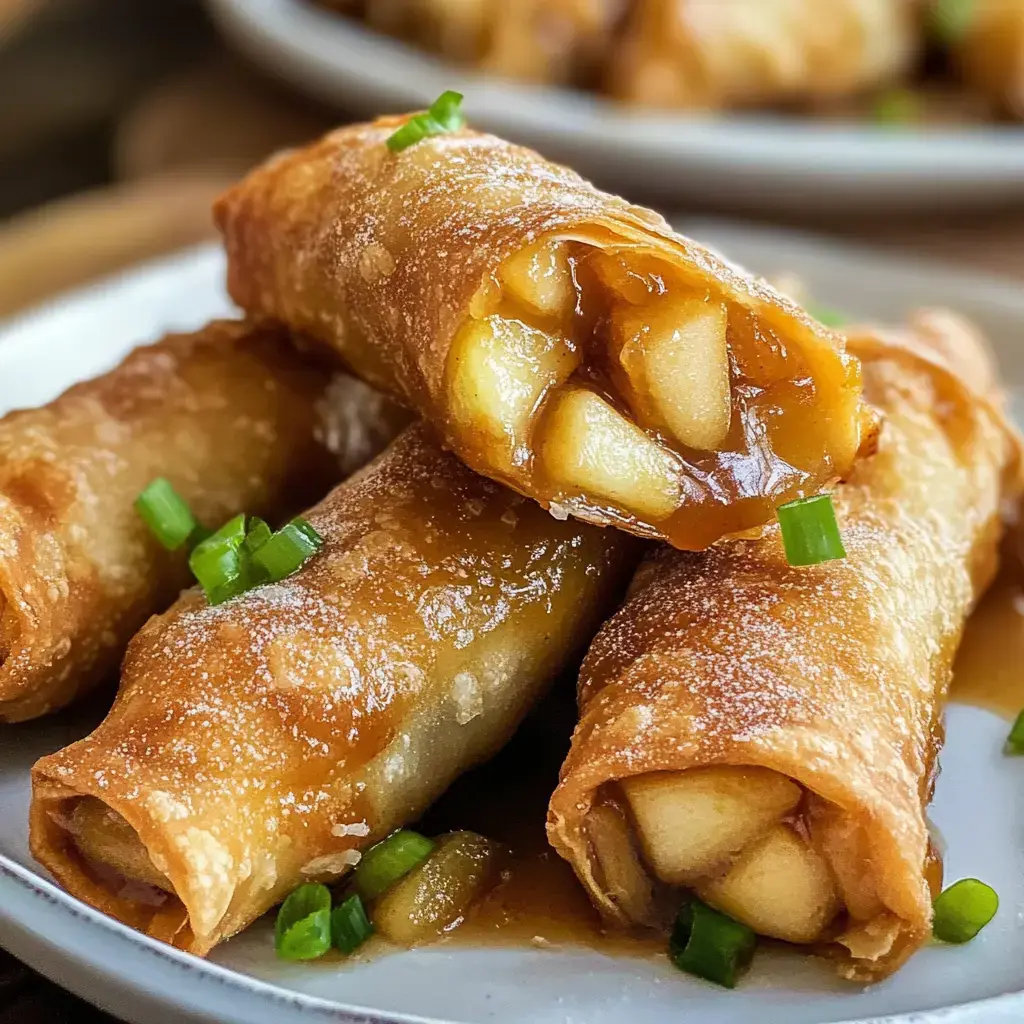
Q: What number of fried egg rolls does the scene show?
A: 4